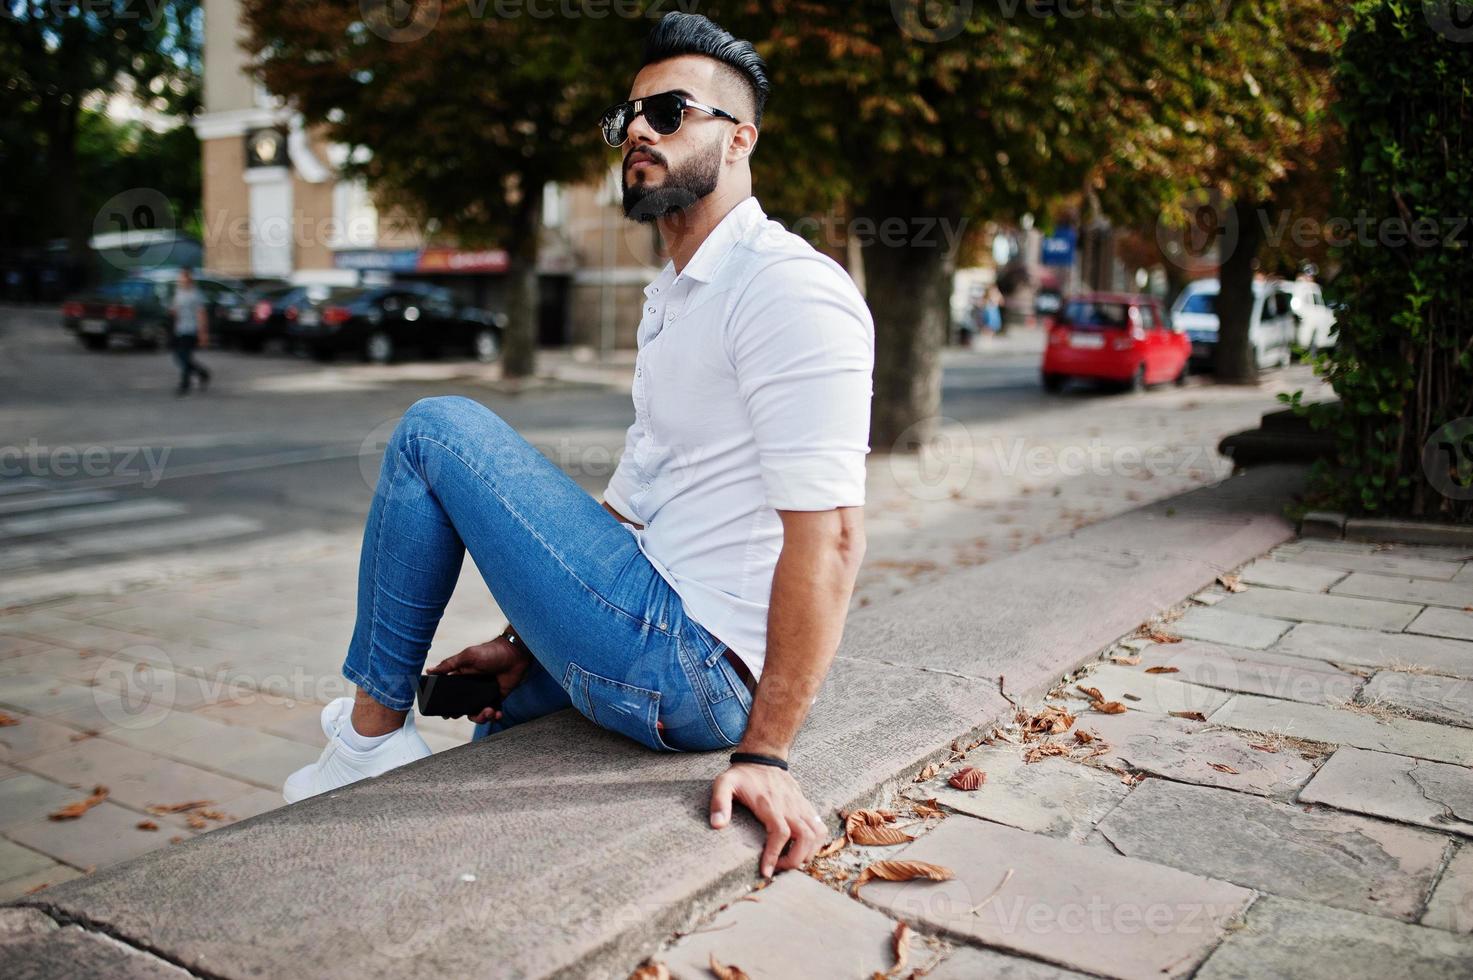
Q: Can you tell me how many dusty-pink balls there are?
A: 0